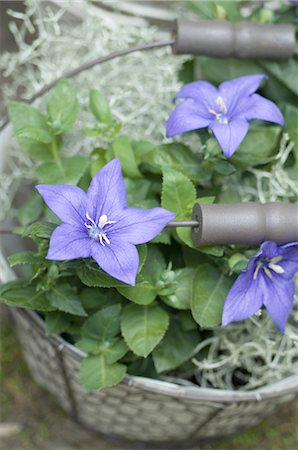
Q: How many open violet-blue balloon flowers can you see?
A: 3